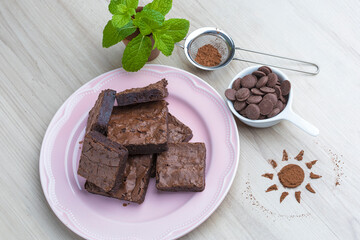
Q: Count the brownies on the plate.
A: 7